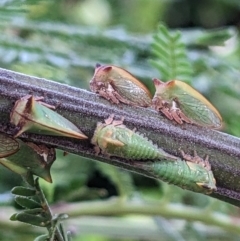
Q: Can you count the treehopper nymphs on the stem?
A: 2